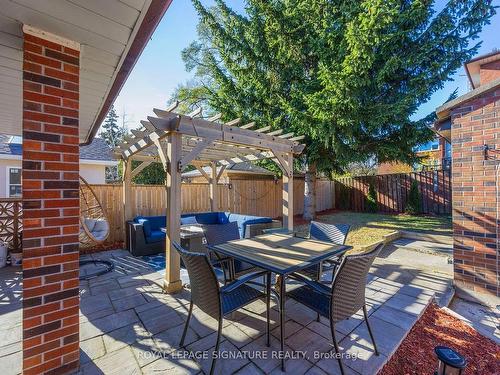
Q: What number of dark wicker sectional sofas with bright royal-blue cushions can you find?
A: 1